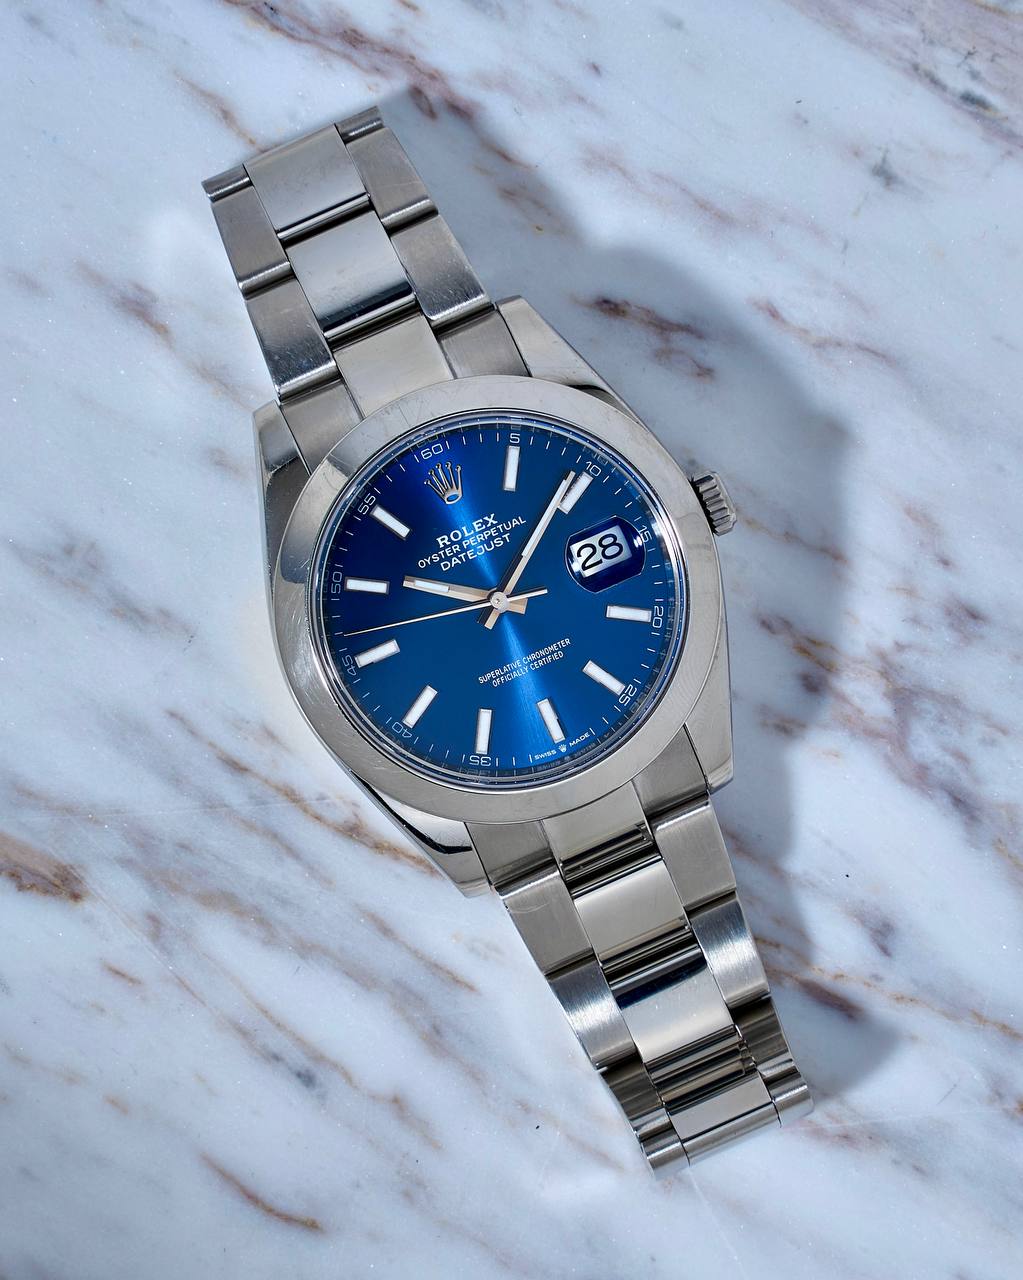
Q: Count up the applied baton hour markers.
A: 10